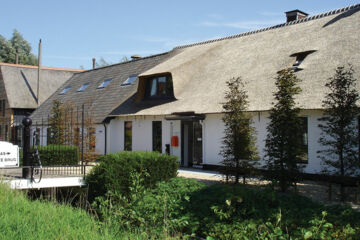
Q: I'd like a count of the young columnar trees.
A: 3